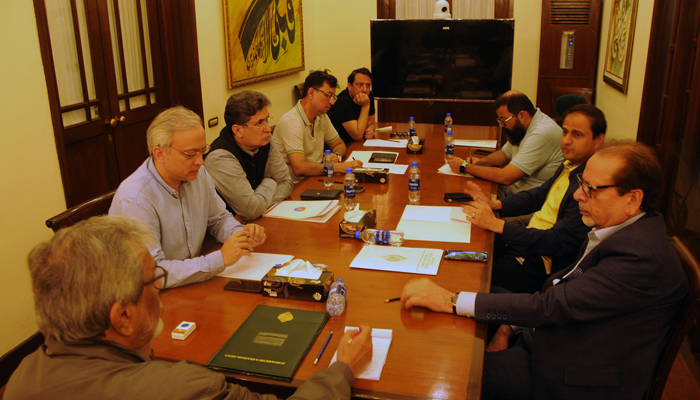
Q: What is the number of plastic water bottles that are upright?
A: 6